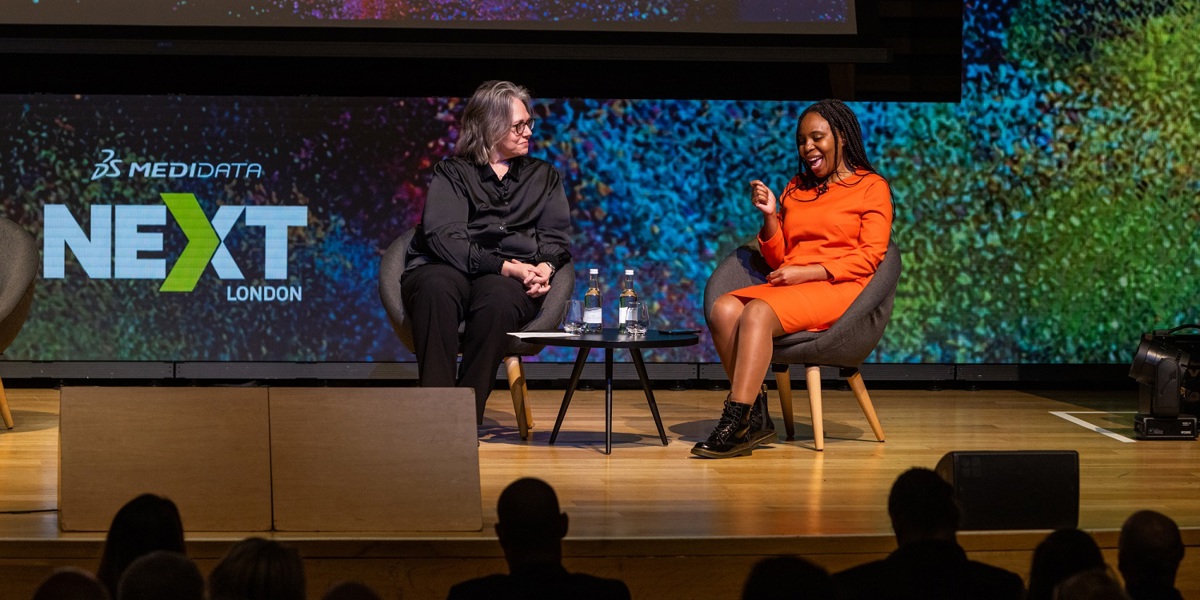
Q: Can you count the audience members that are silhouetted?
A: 11